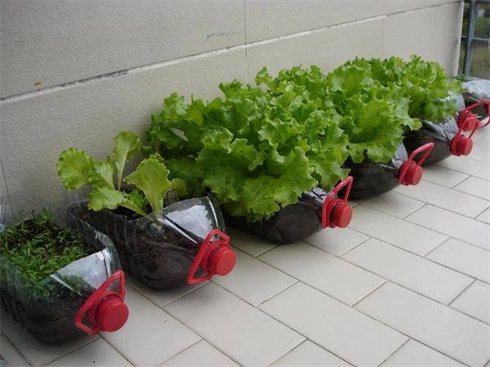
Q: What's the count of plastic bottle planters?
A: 7